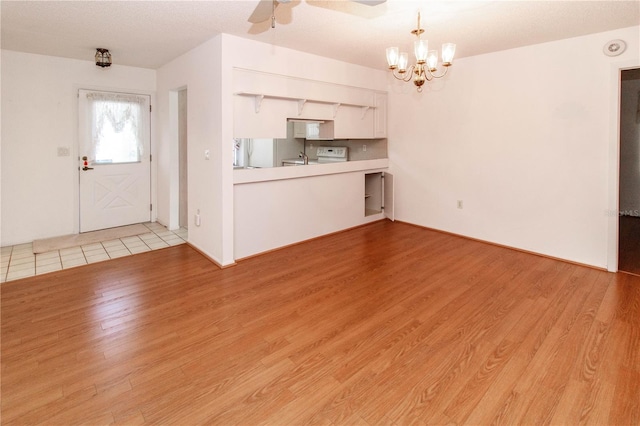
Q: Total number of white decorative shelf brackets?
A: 4